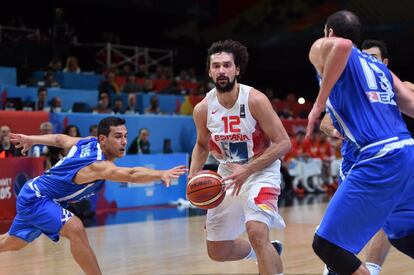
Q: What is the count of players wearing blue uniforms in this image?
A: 3